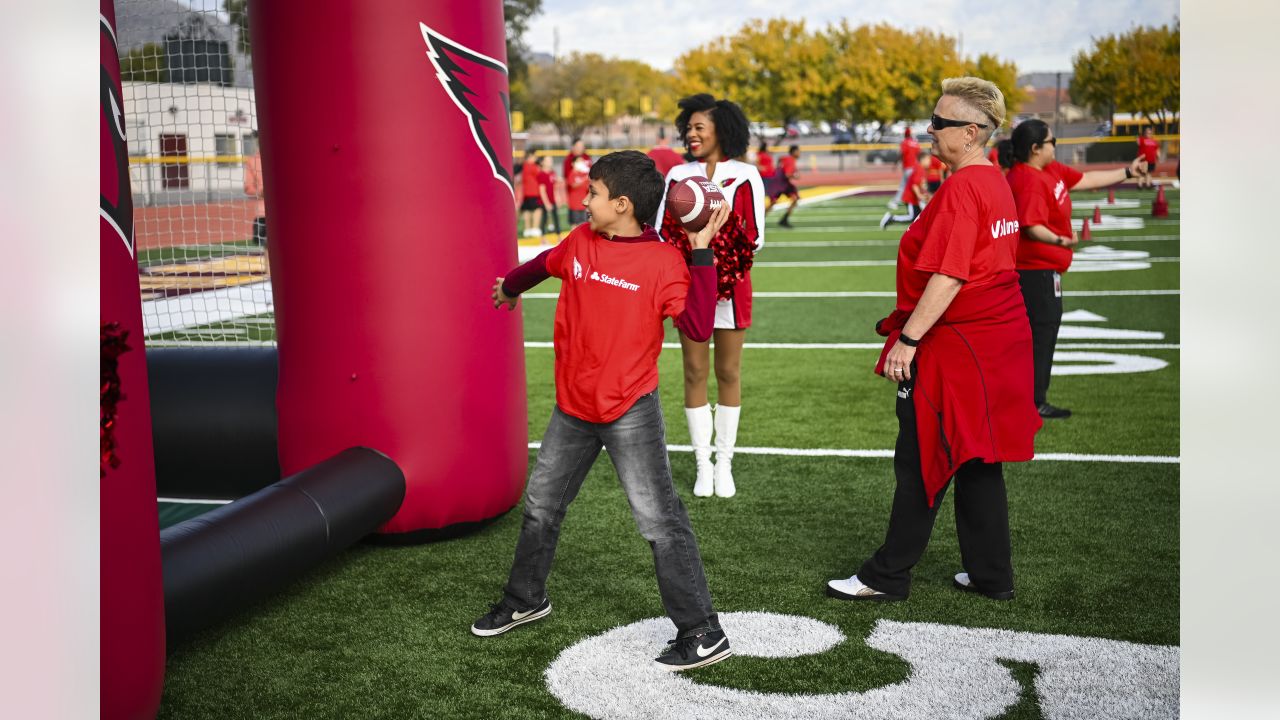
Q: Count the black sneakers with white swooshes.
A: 2